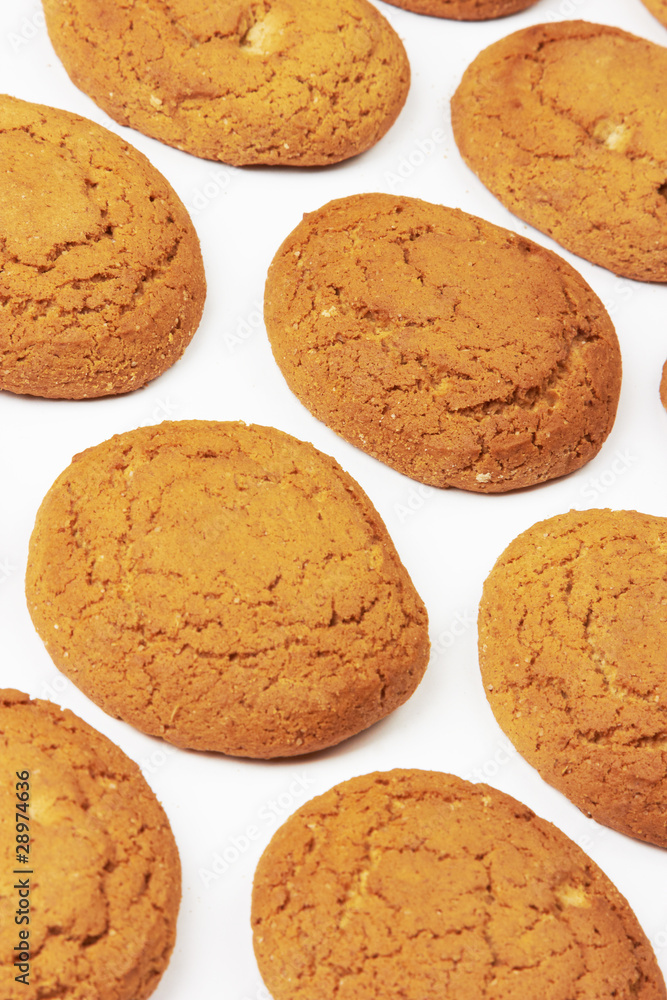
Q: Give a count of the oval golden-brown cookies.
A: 11